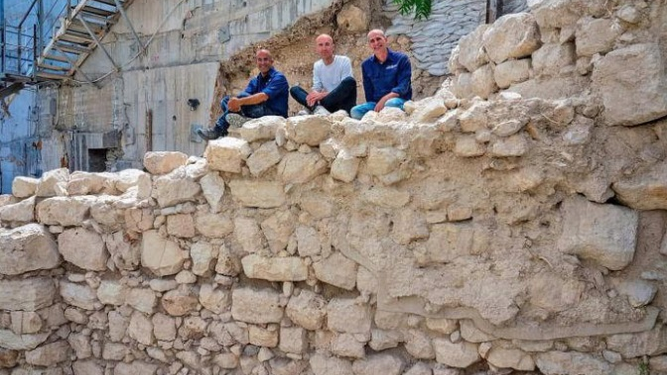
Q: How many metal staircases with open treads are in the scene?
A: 1